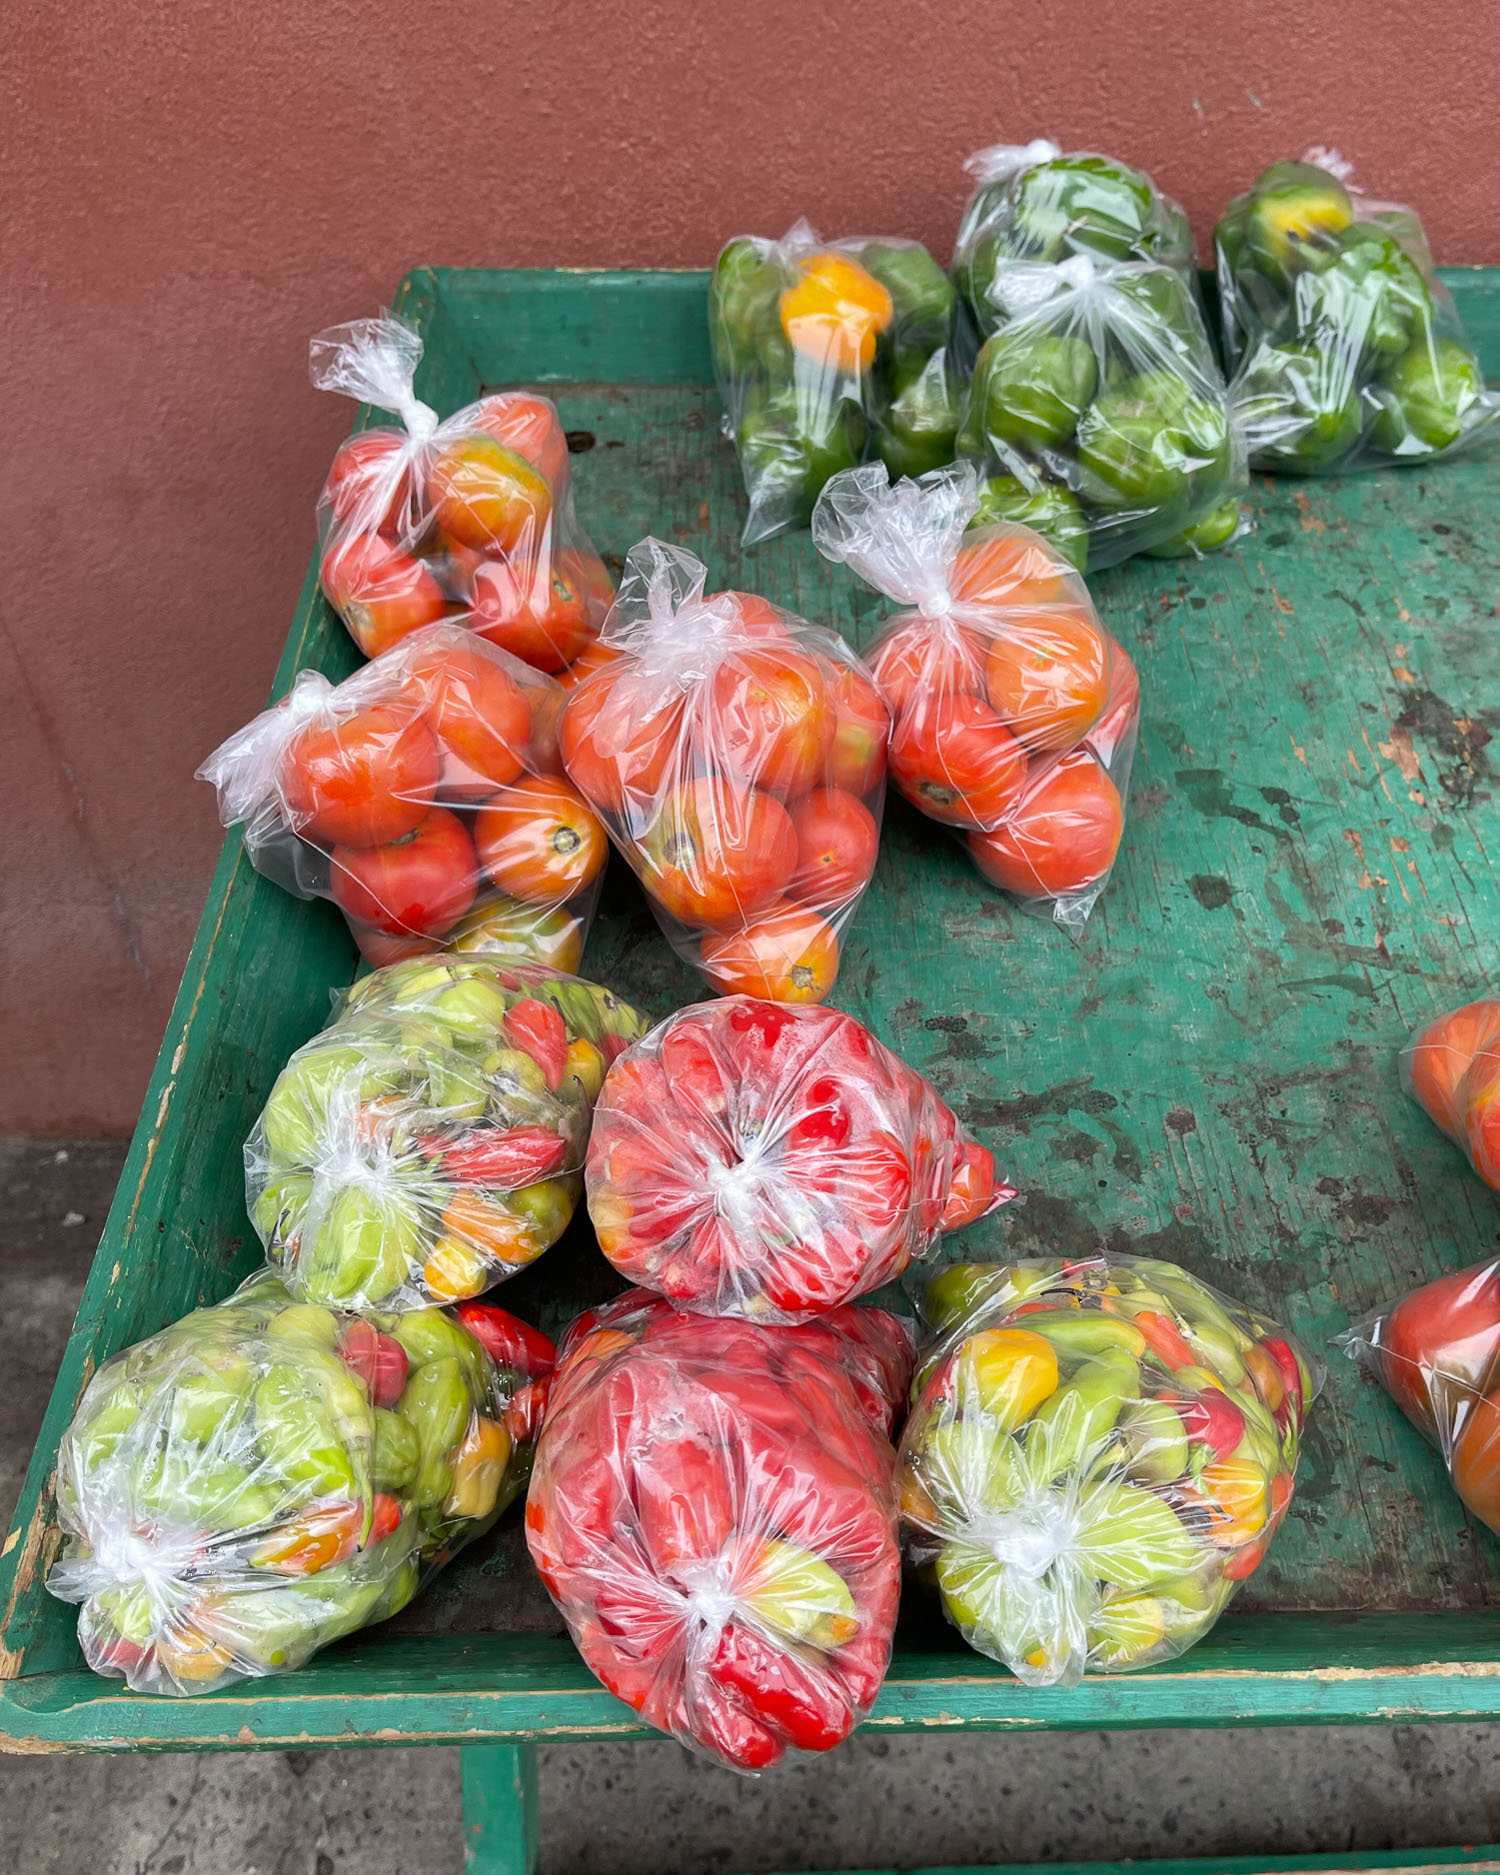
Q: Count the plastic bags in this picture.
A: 15